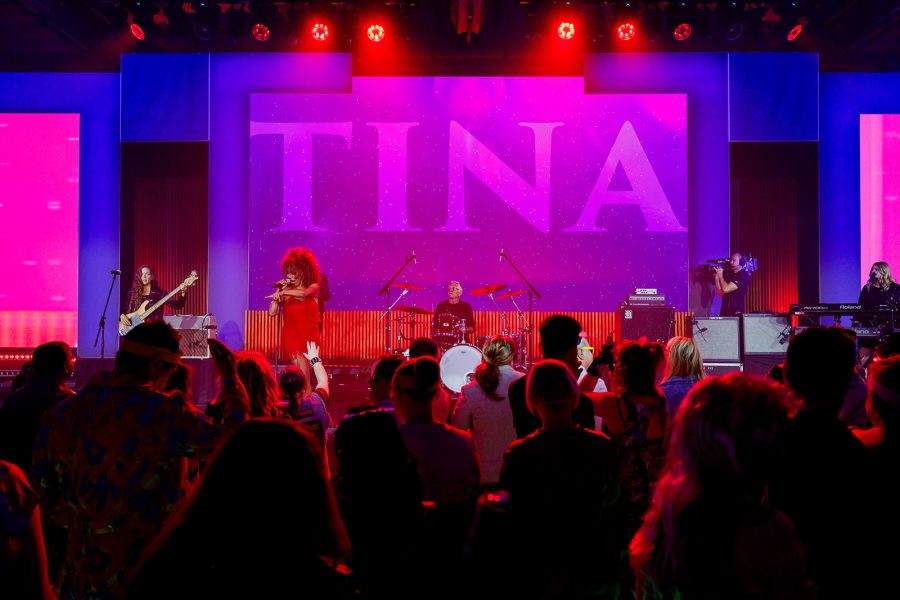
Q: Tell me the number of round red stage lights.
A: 8